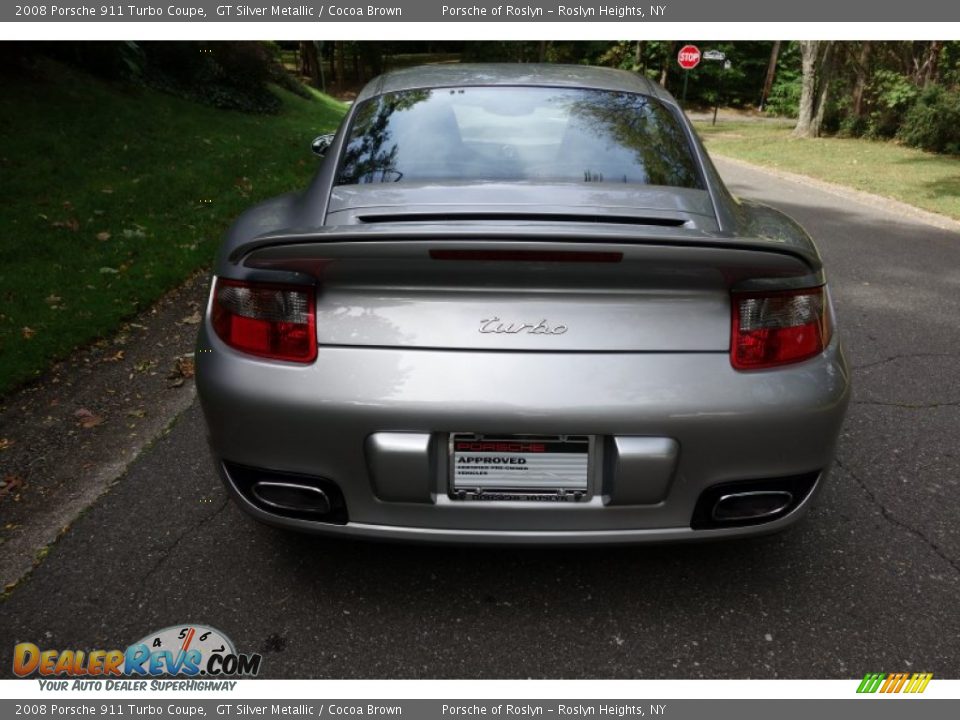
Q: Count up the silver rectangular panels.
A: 2